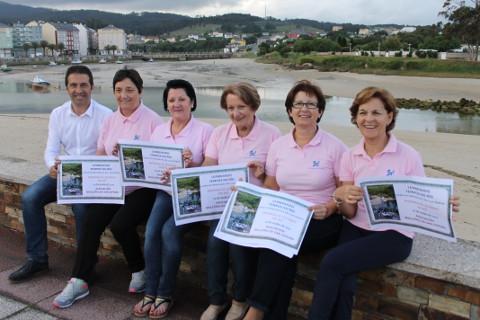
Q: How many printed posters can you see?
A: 5